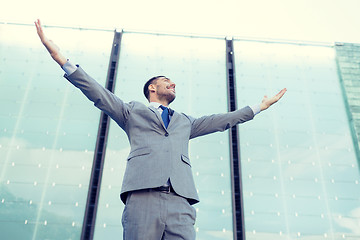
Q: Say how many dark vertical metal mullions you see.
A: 2